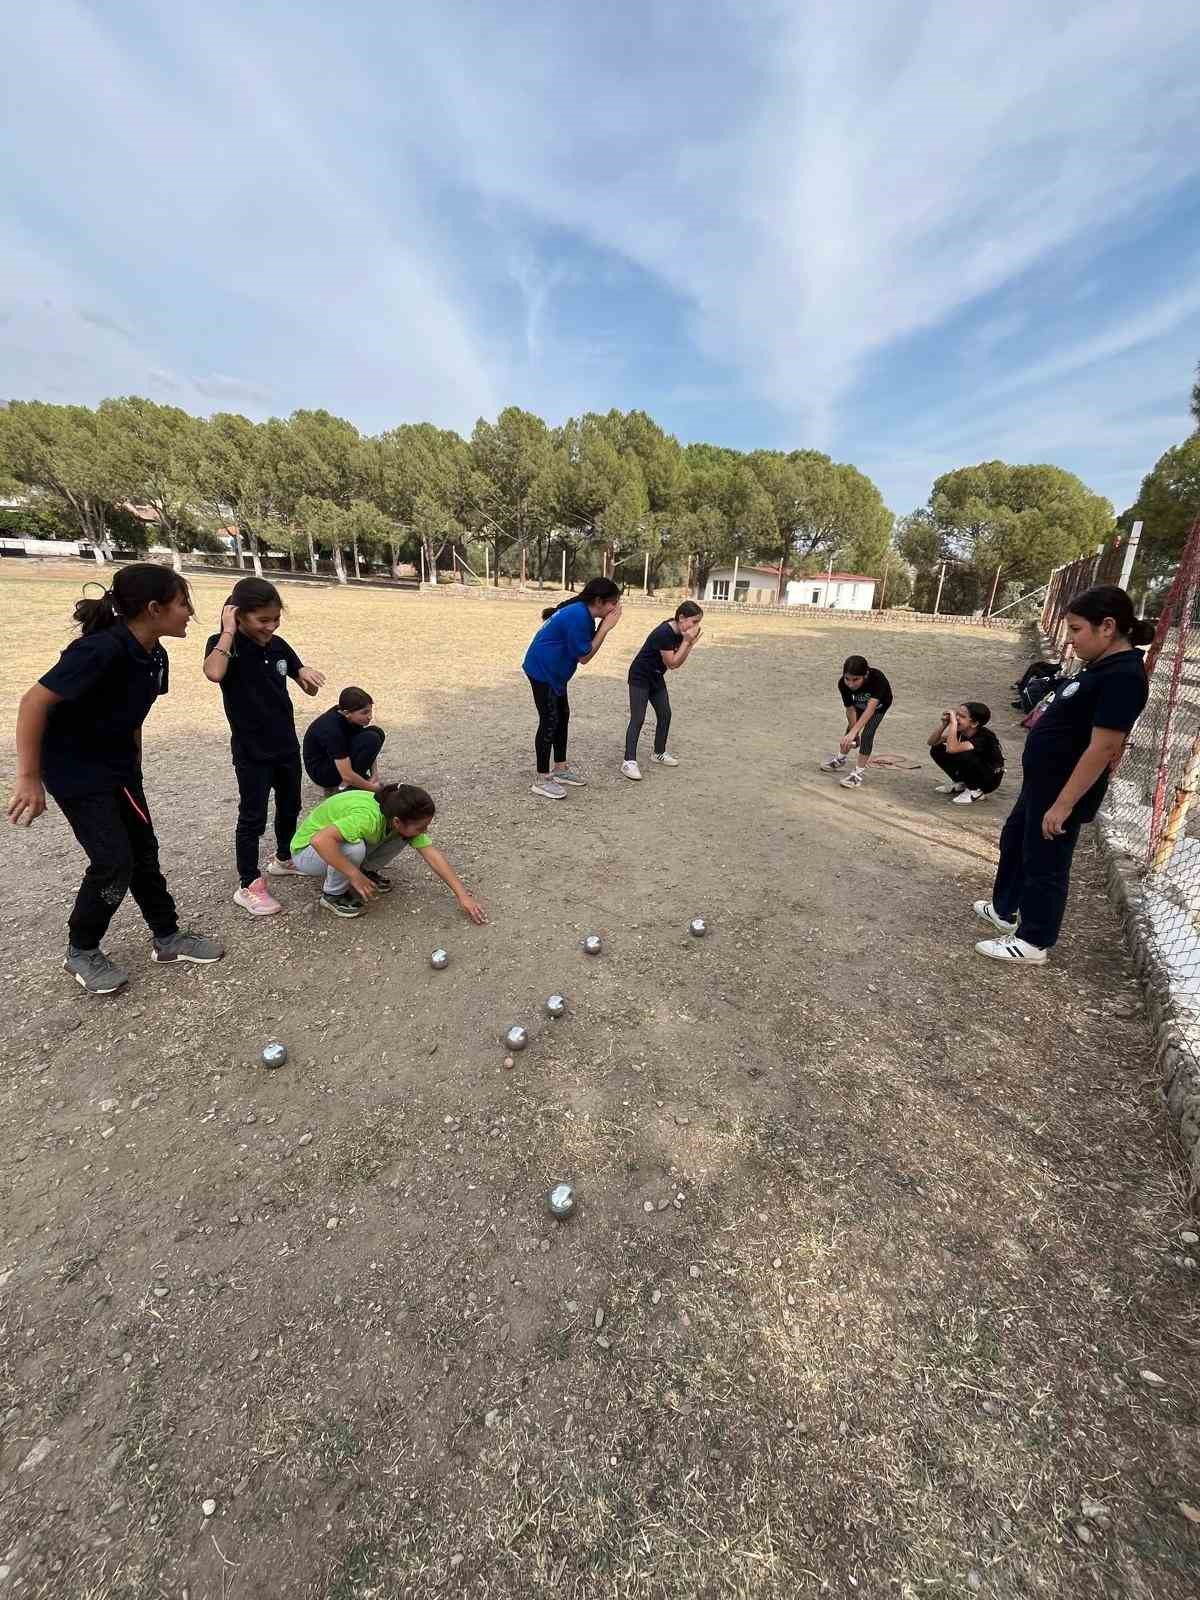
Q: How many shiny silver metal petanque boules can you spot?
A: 7